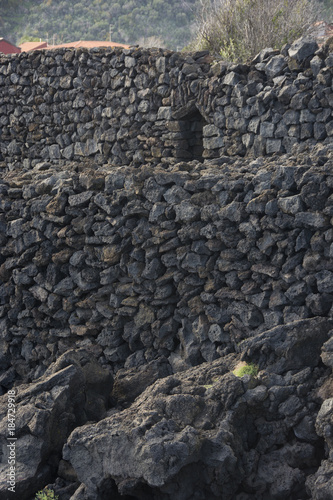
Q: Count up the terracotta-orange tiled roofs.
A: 2